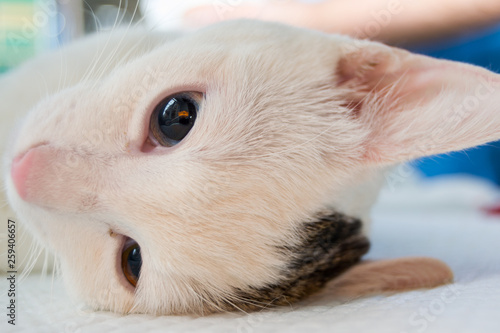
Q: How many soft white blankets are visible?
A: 1